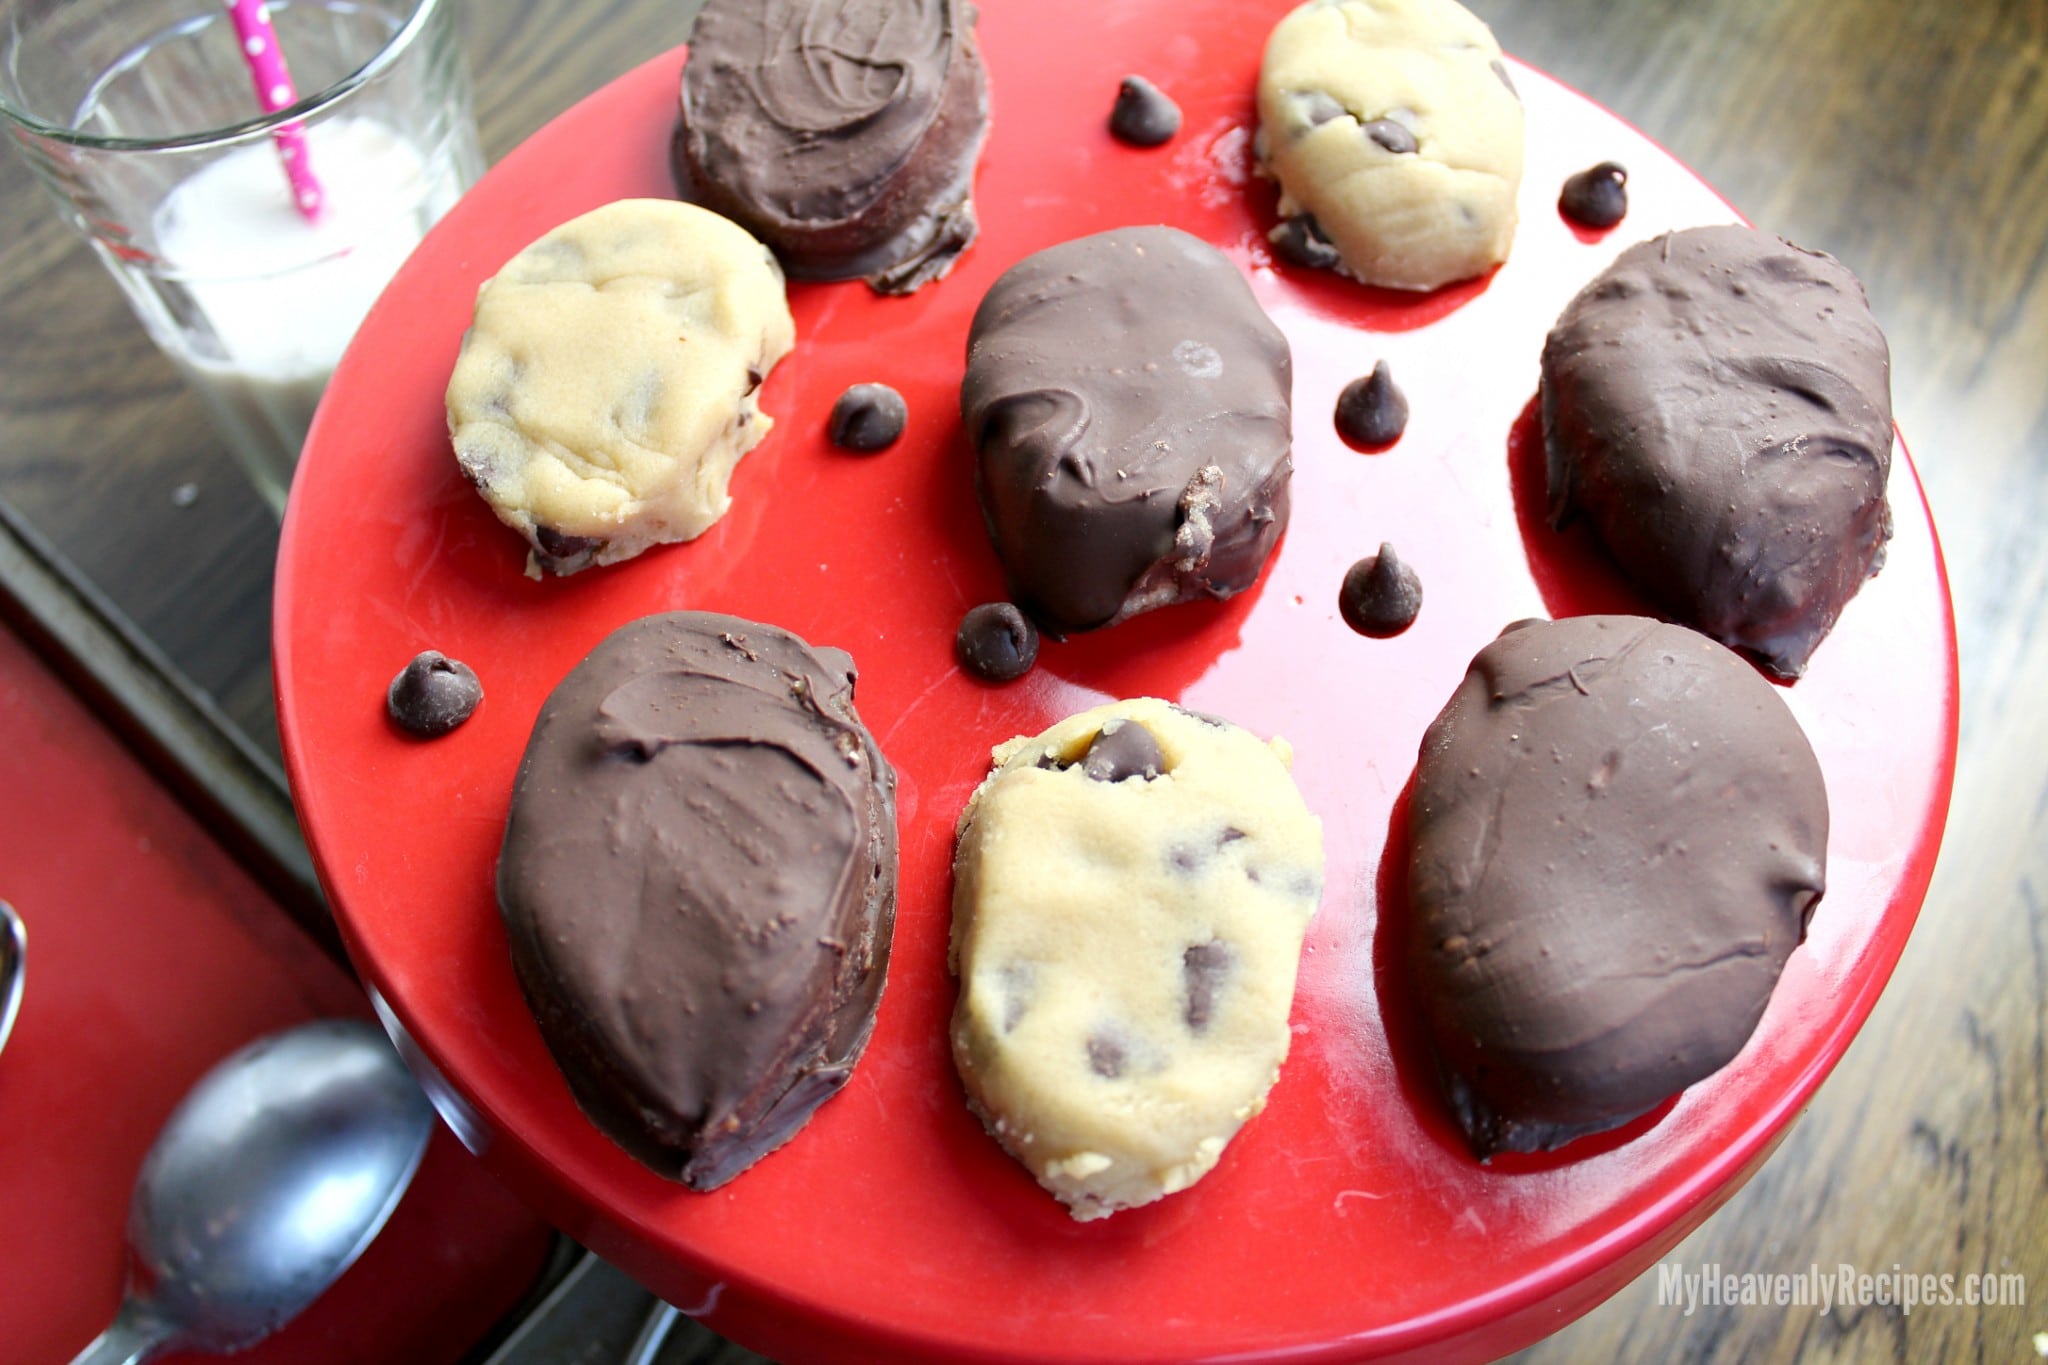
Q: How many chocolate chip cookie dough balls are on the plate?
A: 3